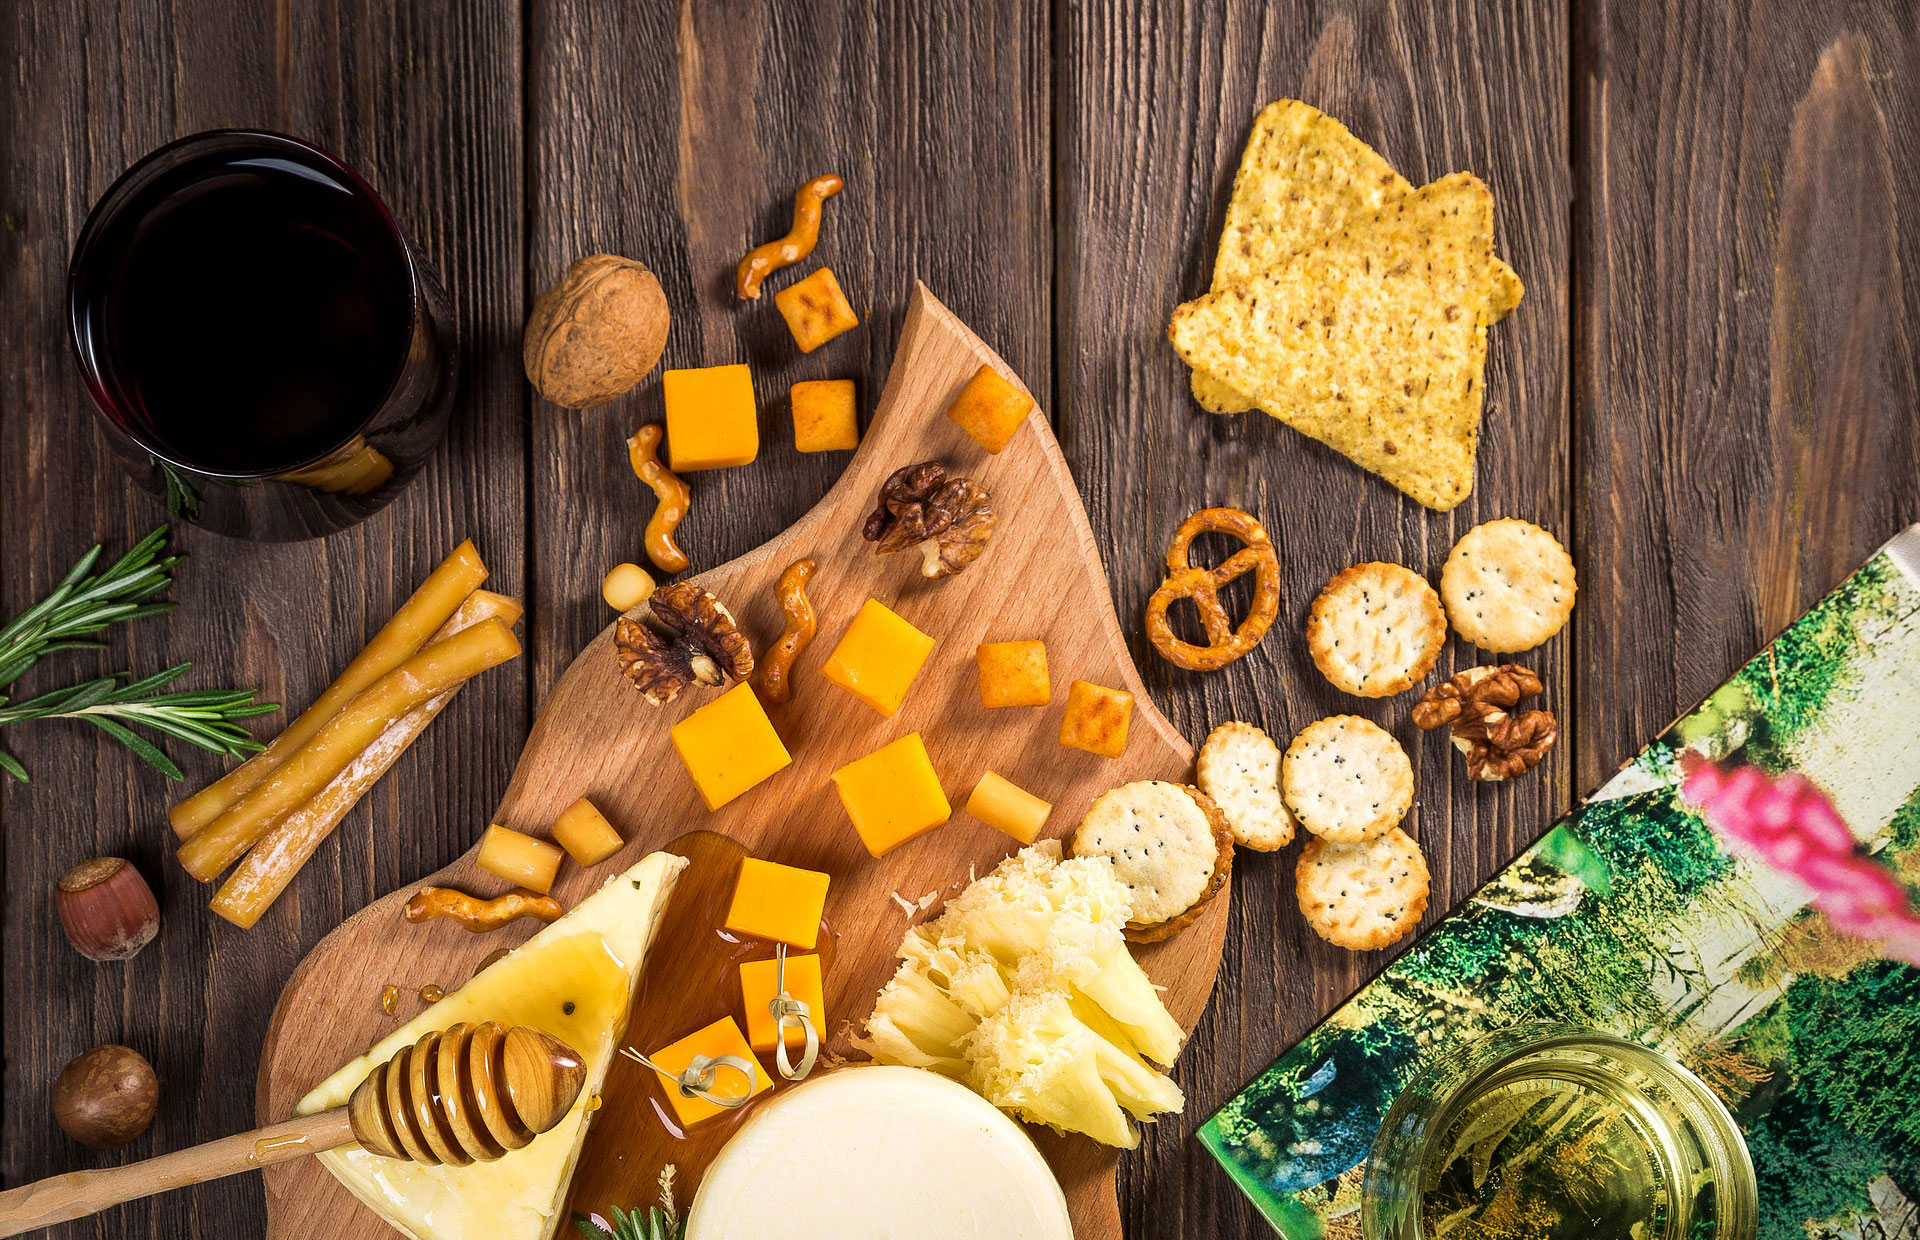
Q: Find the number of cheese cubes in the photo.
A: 7